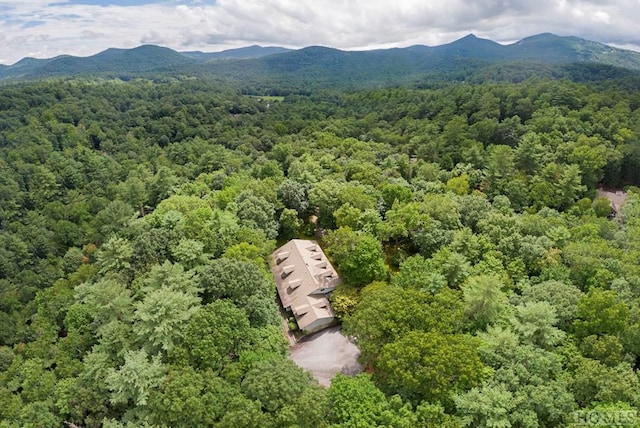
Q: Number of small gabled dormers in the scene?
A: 9